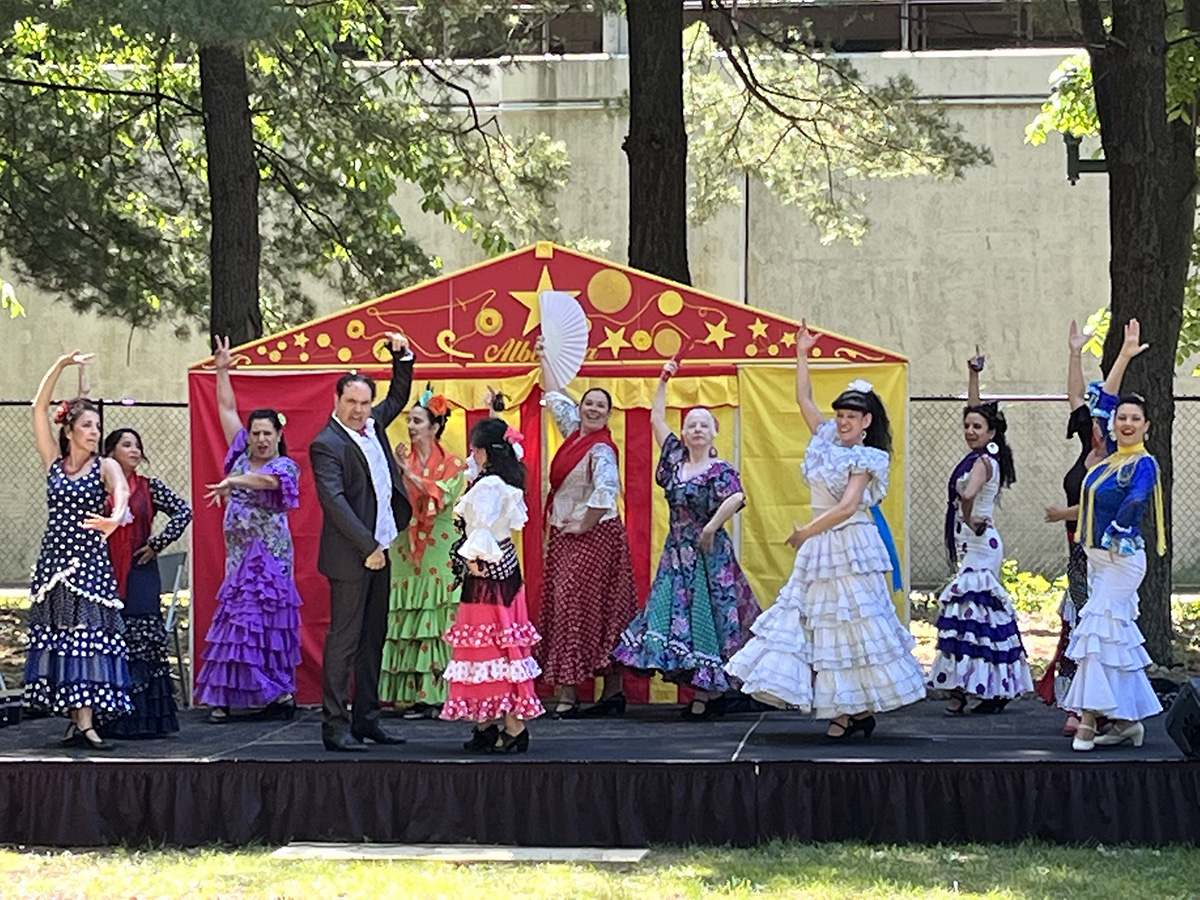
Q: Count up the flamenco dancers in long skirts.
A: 11